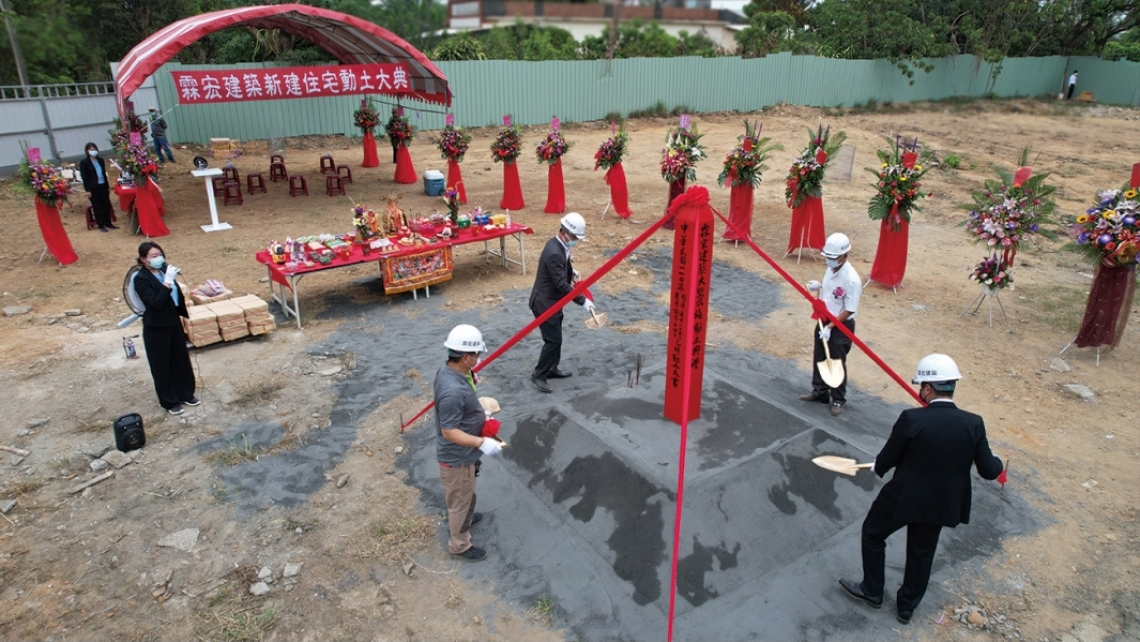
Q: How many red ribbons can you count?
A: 3